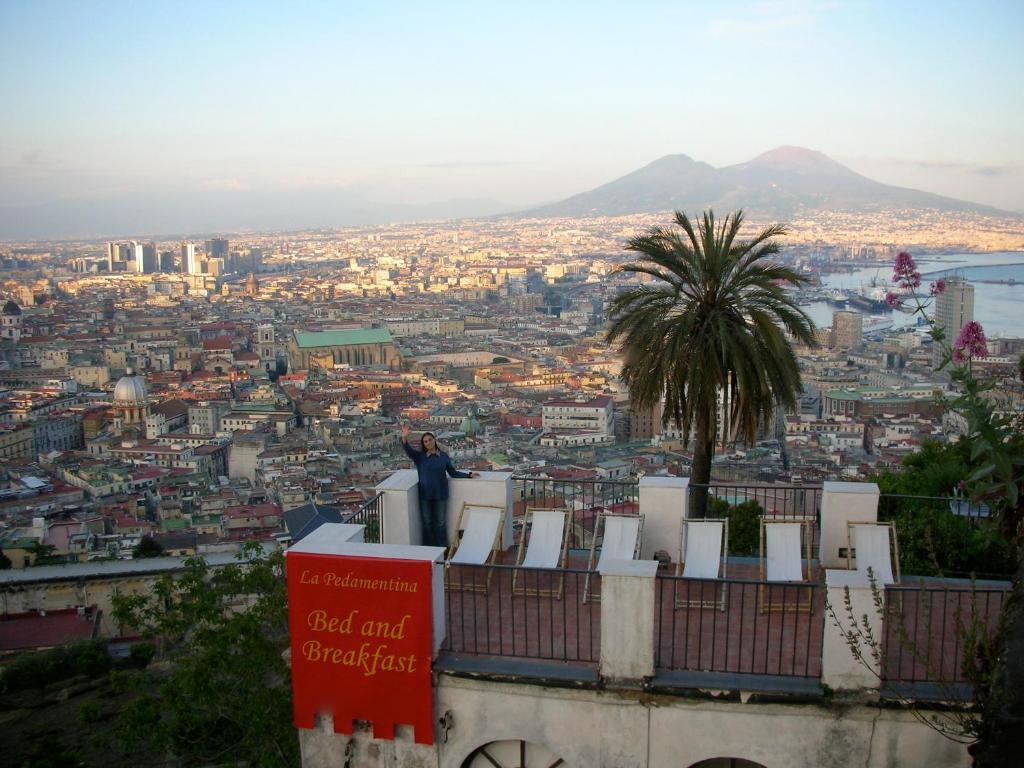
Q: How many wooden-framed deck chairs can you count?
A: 6